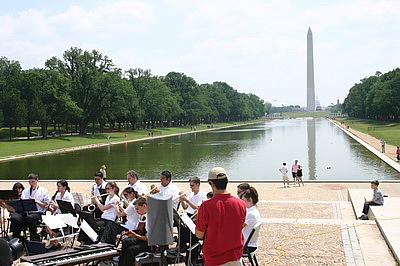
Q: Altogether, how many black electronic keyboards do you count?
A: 1